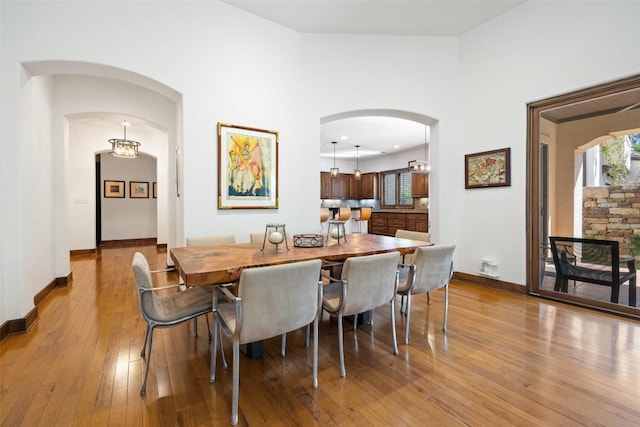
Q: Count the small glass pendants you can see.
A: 2